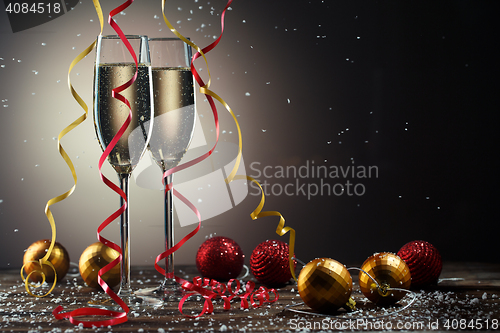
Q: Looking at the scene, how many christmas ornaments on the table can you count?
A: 7